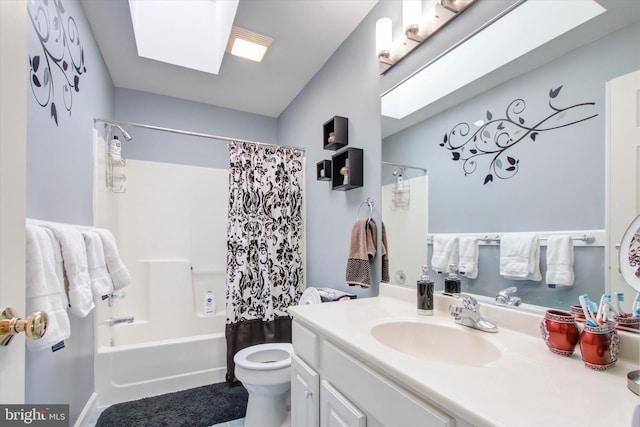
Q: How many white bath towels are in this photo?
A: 4